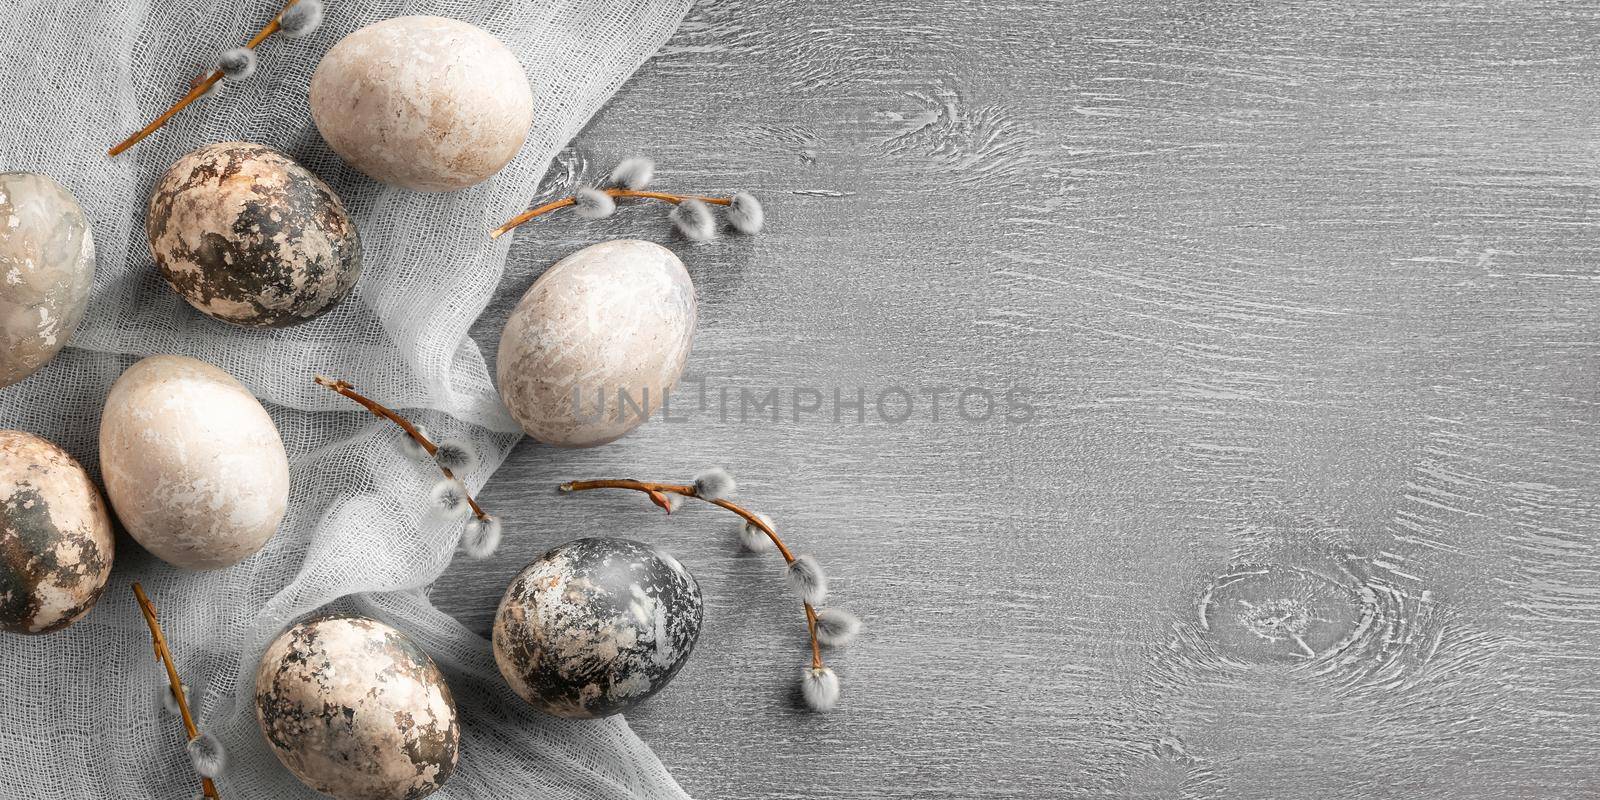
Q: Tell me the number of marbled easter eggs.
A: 8